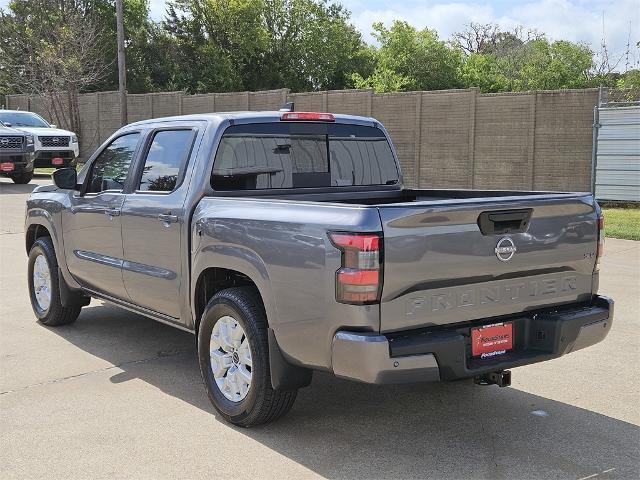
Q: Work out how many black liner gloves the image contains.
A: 0